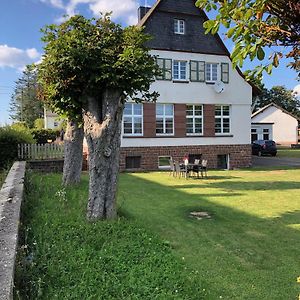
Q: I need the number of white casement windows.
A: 7